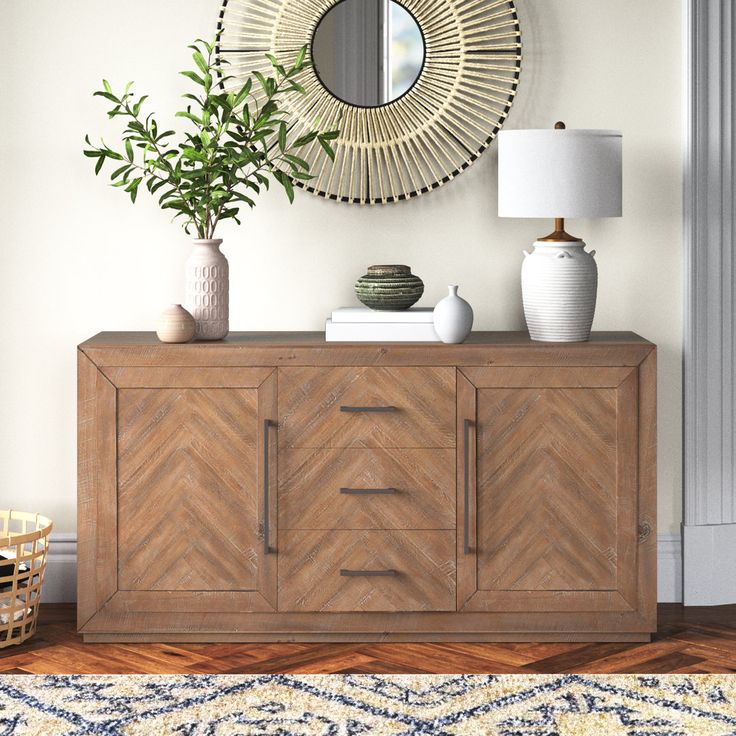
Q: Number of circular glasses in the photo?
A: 1